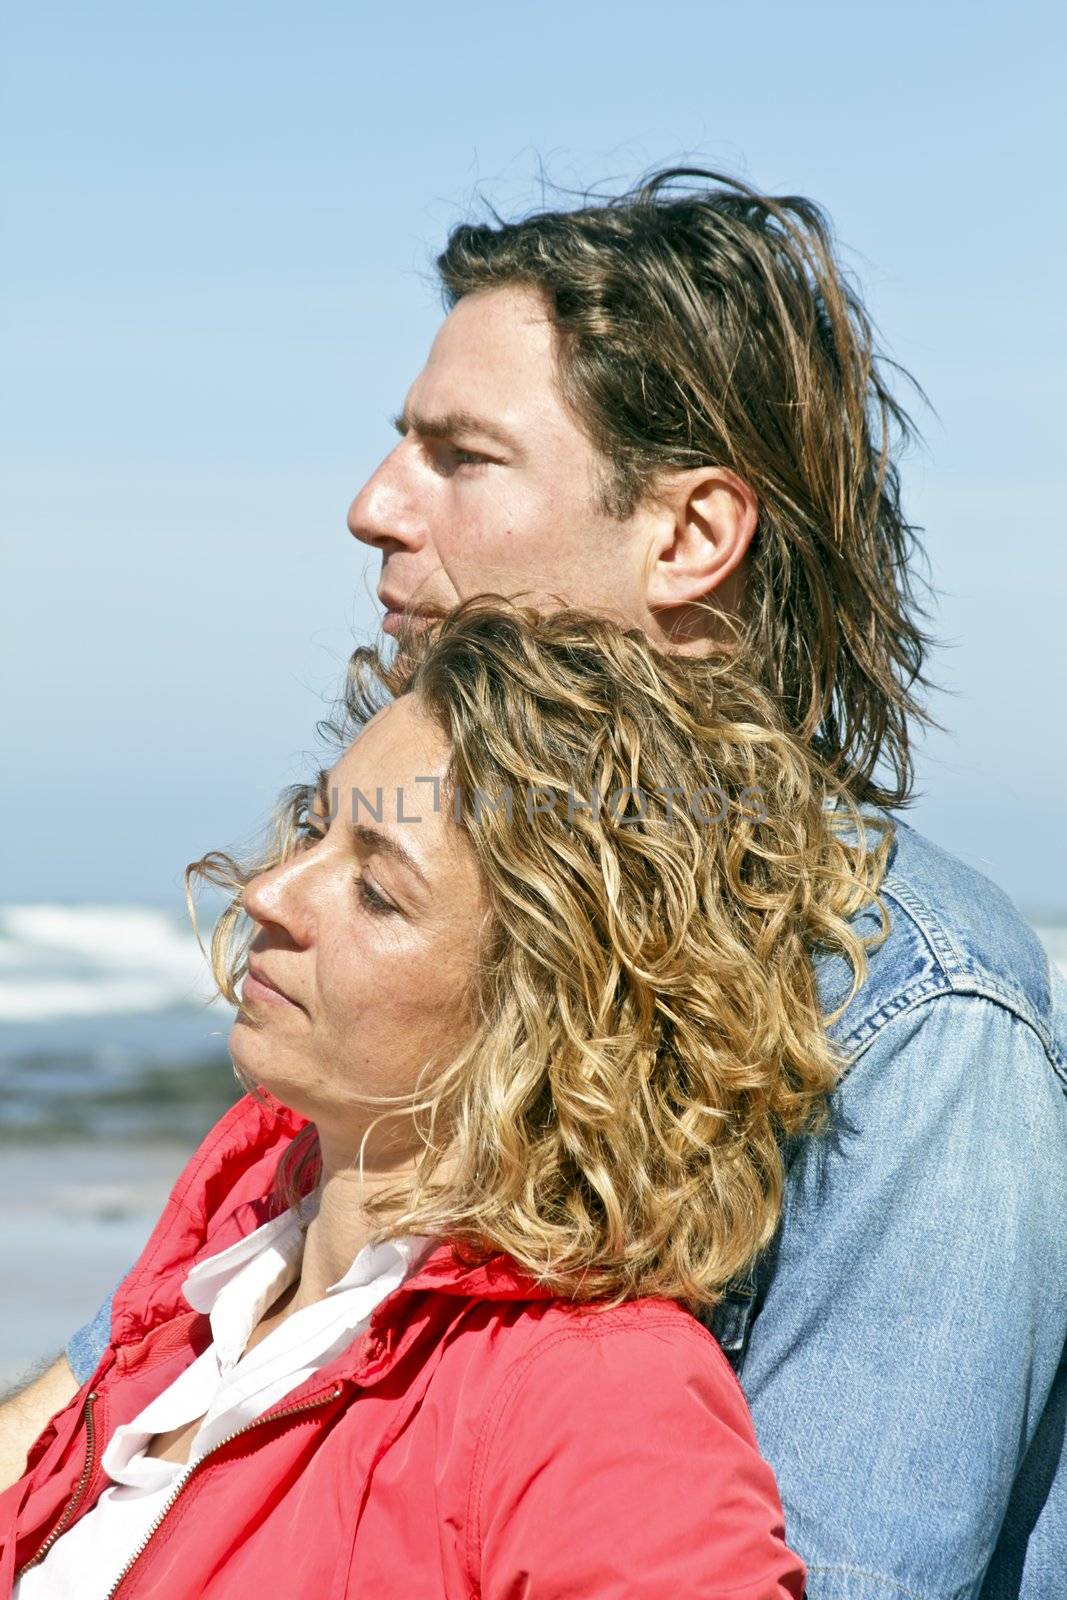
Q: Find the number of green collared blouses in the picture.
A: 0